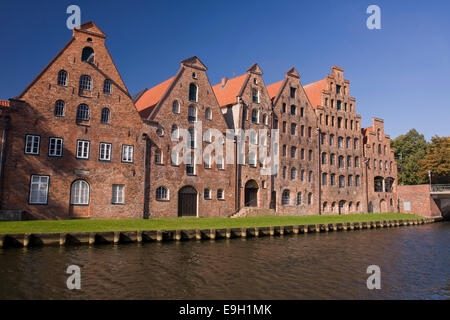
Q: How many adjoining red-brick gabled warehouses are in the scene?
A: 6